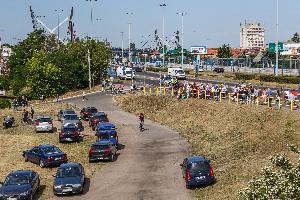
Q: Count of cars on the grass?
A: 12